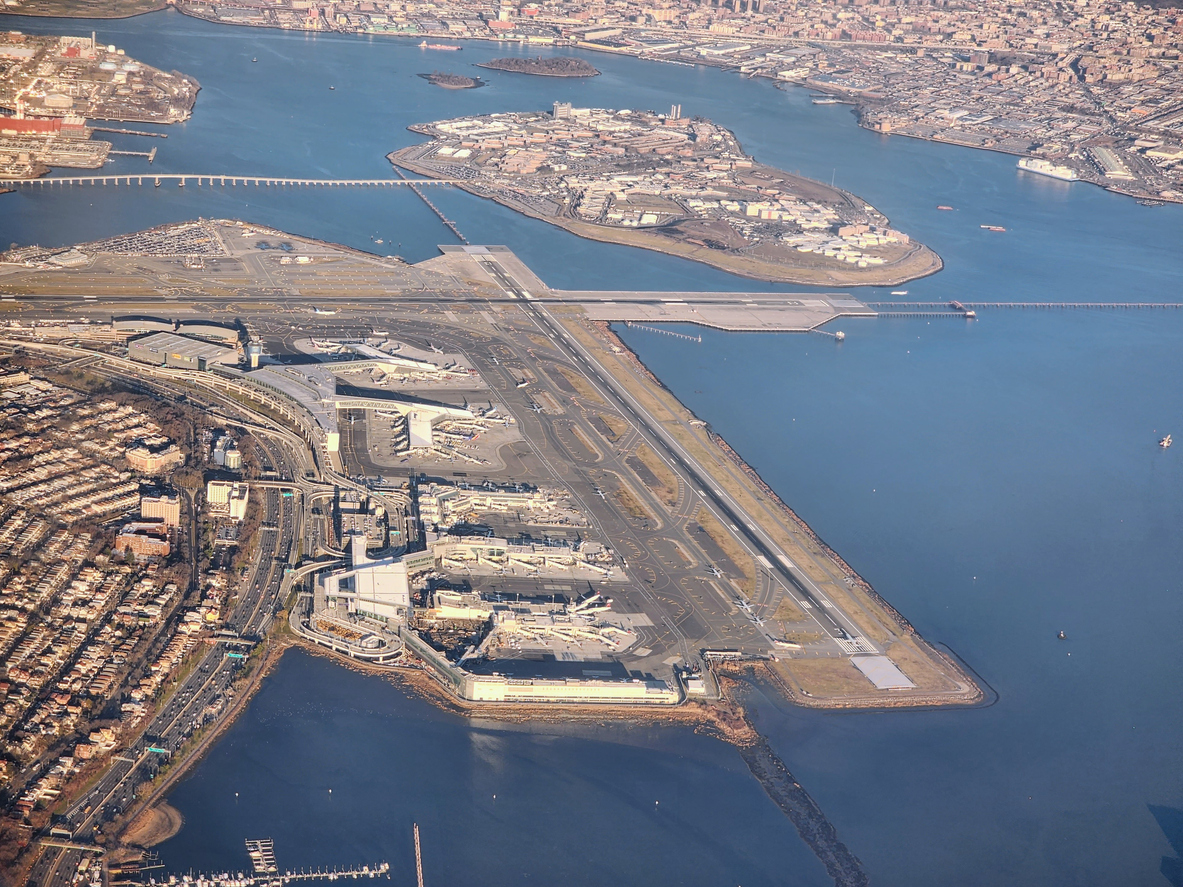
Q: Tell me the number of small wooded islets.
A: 2